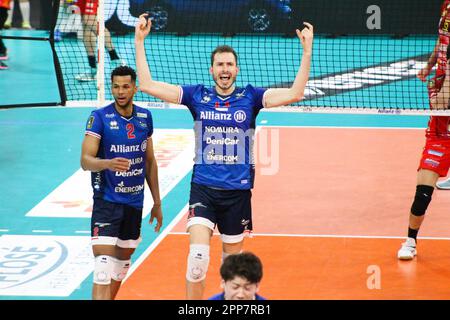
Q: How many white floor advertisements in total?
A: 2